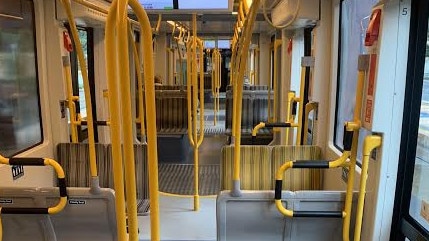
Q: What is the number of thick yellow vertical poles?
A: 3